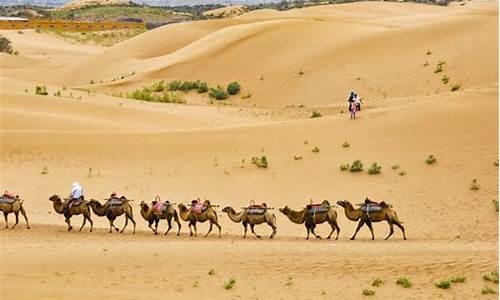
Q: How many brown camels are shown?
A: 8